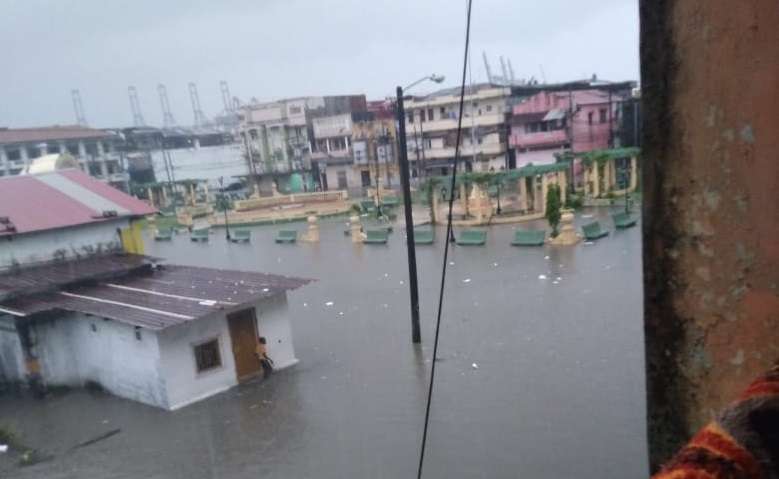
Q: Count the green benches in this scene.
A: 12